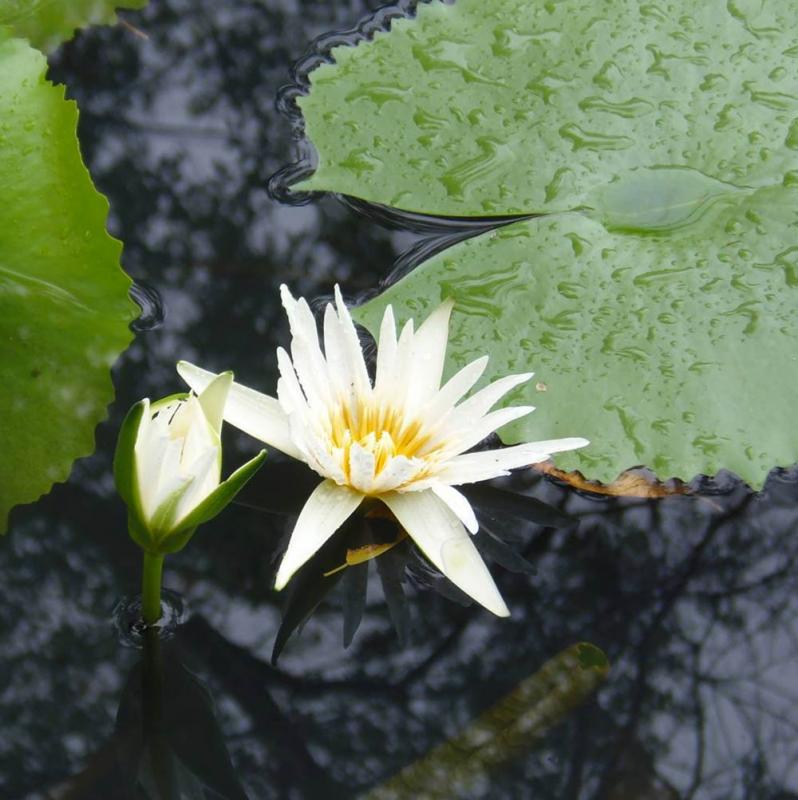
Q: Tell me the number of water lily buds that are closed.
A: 1